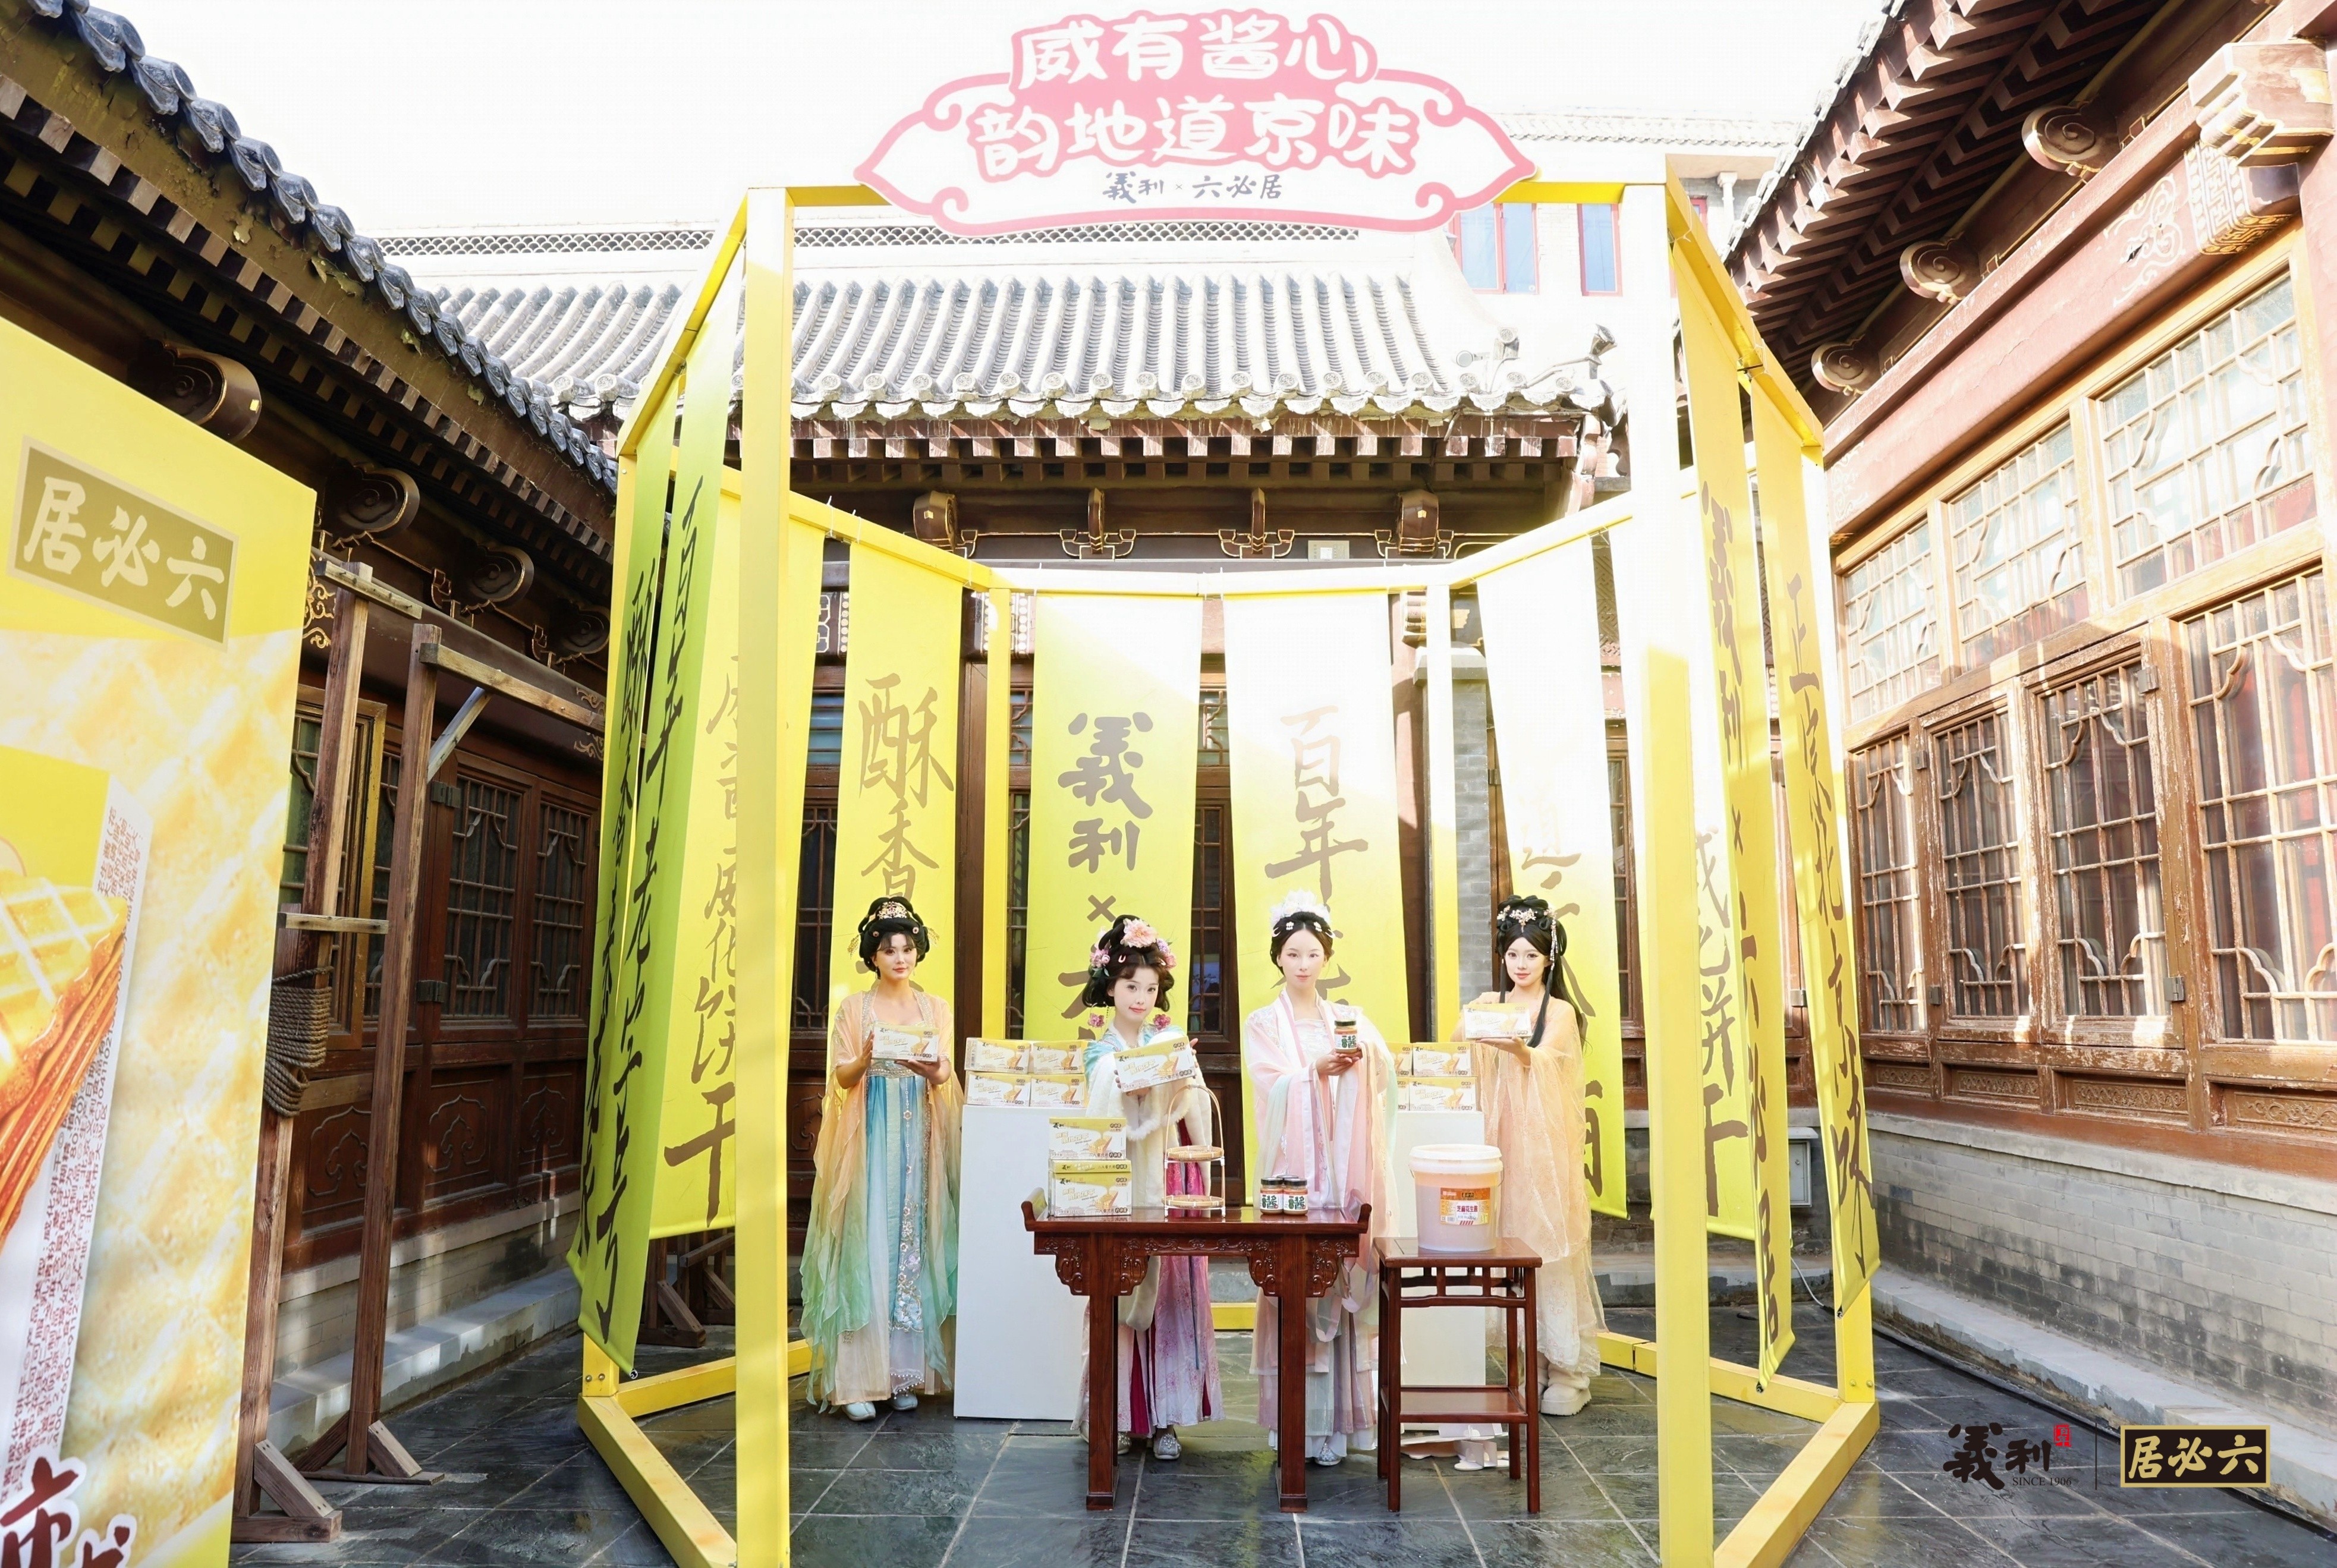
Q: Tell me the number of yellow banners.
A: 10